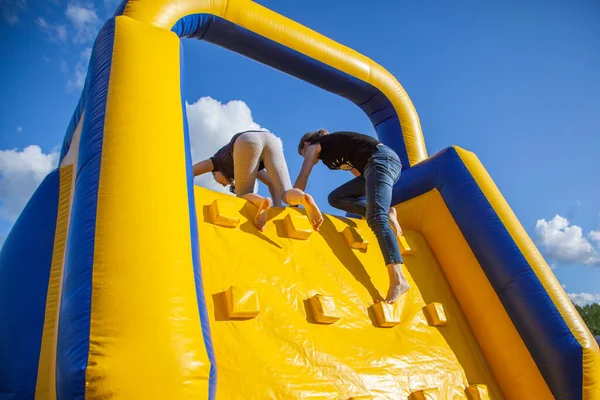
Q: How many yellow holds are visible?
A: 11